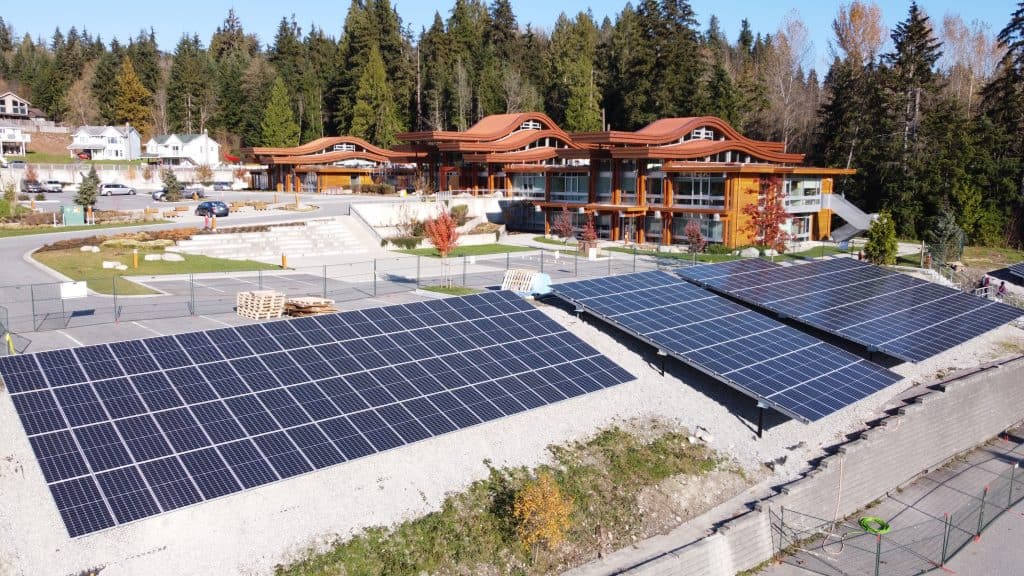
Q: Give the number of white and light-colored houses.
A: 4